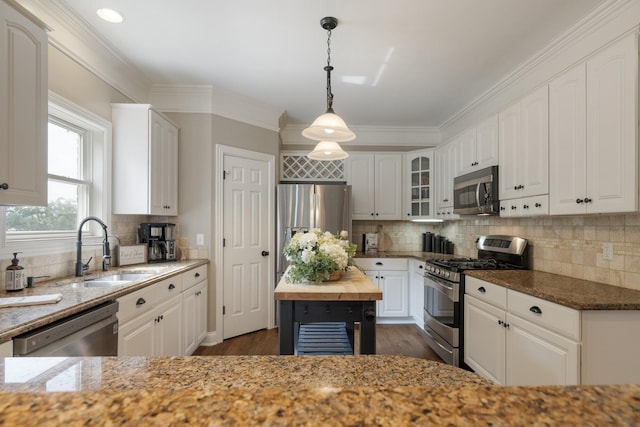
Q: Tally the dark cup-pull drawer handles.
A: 7